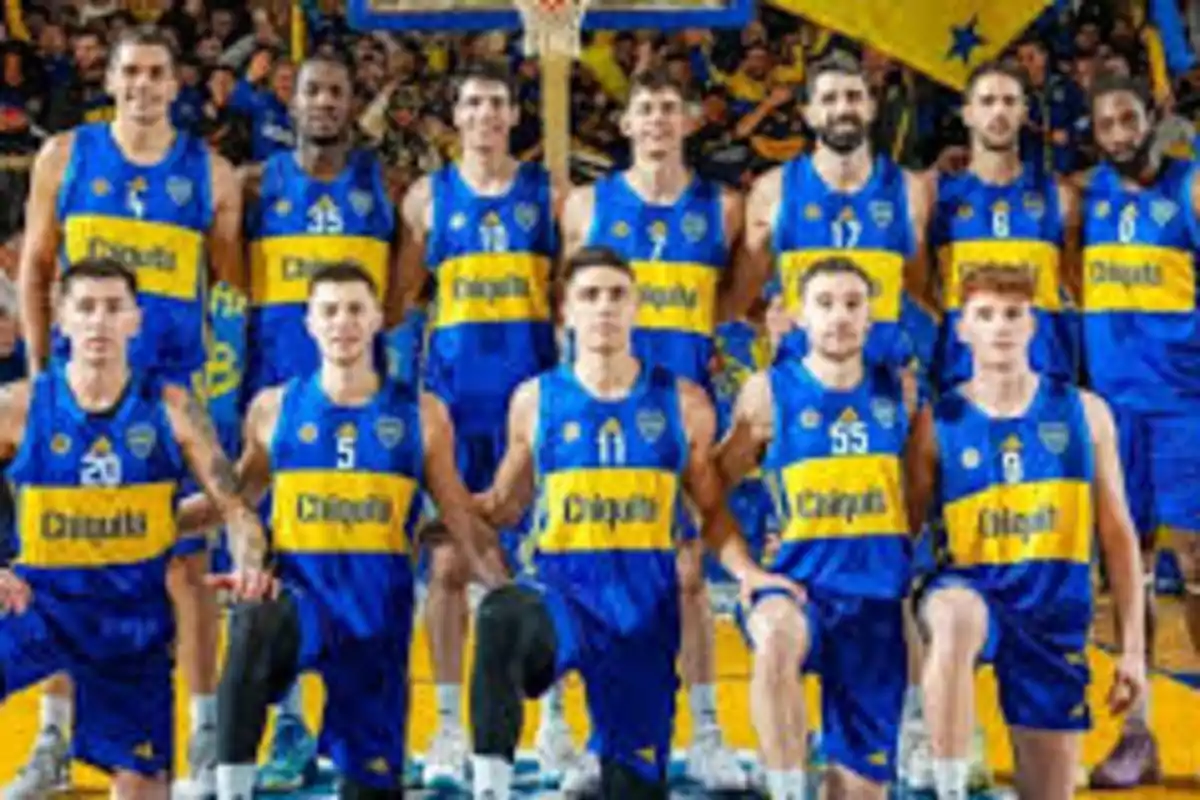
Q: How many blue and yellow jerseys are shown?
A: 12